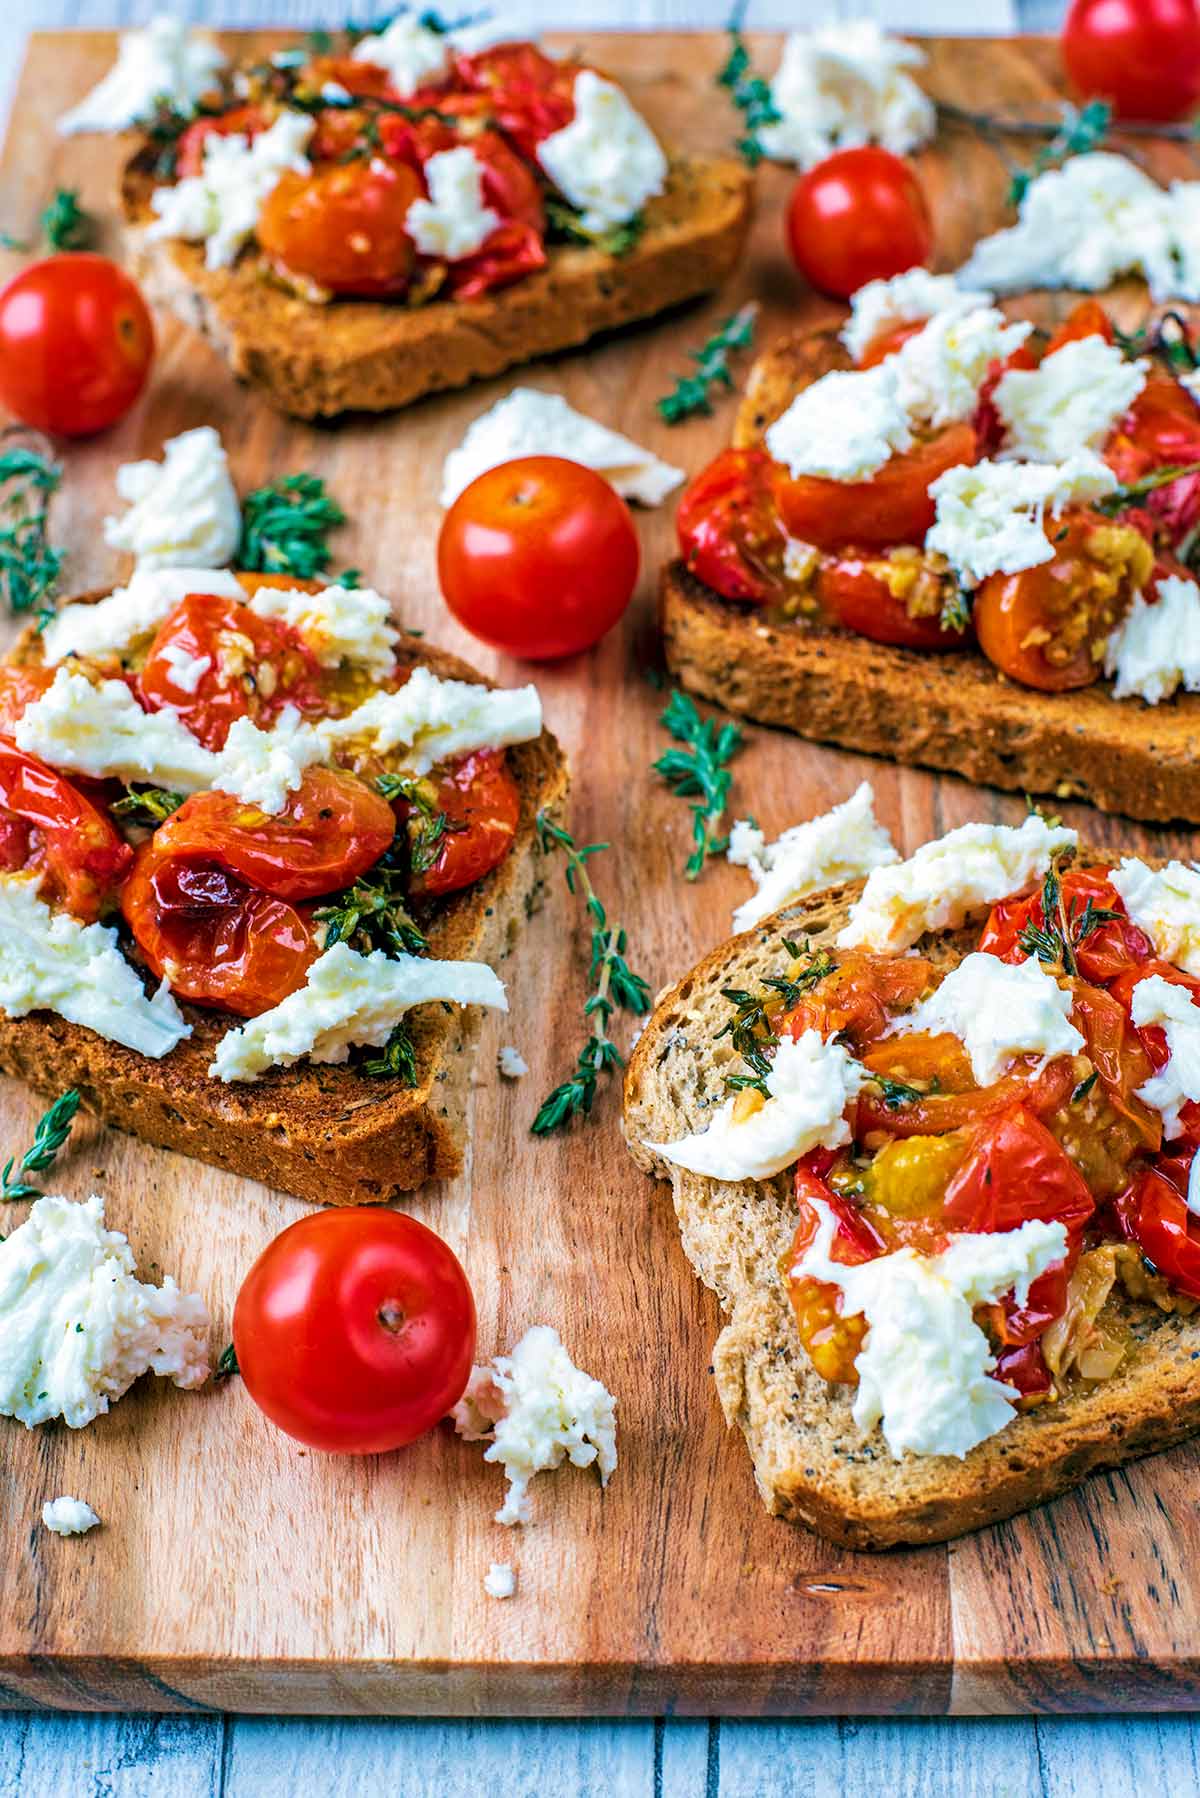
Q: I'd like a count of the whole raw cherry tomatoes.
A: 5